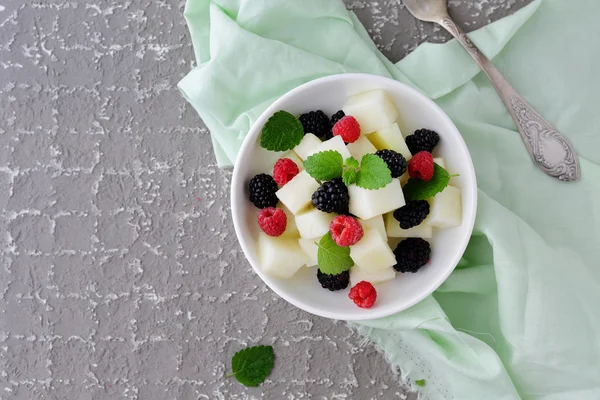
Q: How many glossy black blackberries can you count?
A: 9